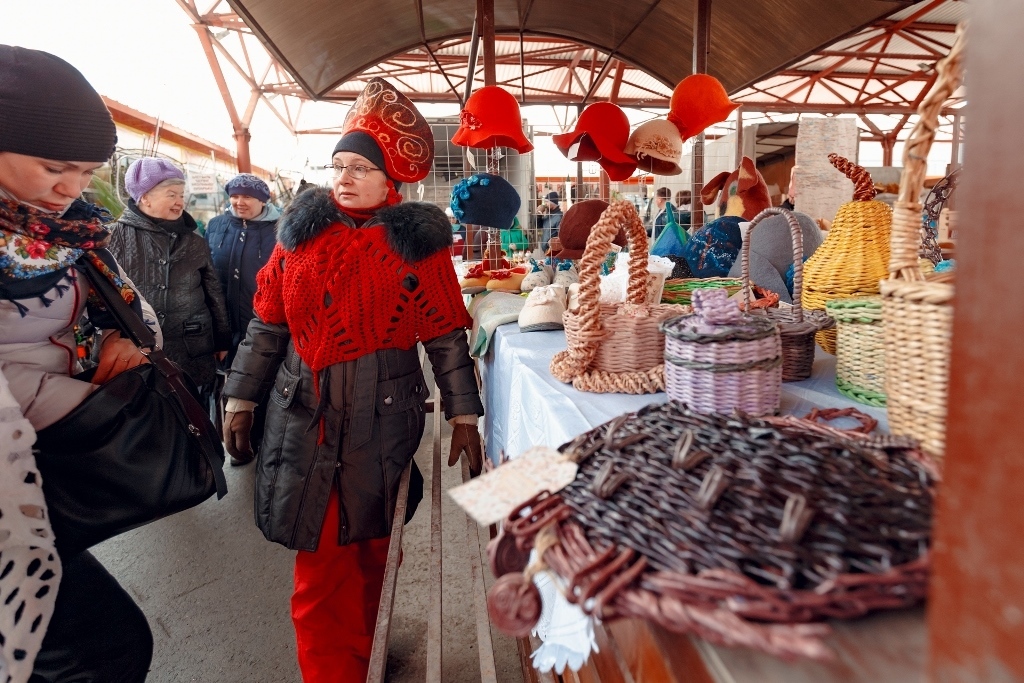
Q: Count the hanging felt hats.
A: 5